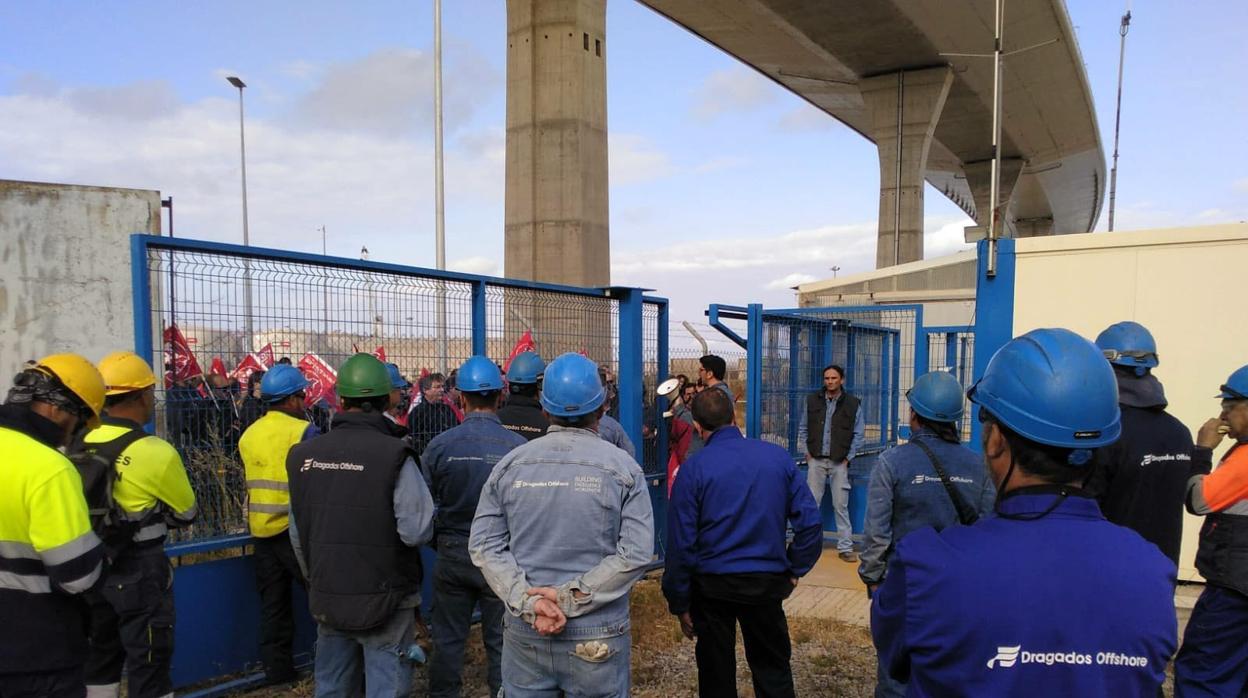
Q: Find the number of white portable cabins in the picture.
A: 1